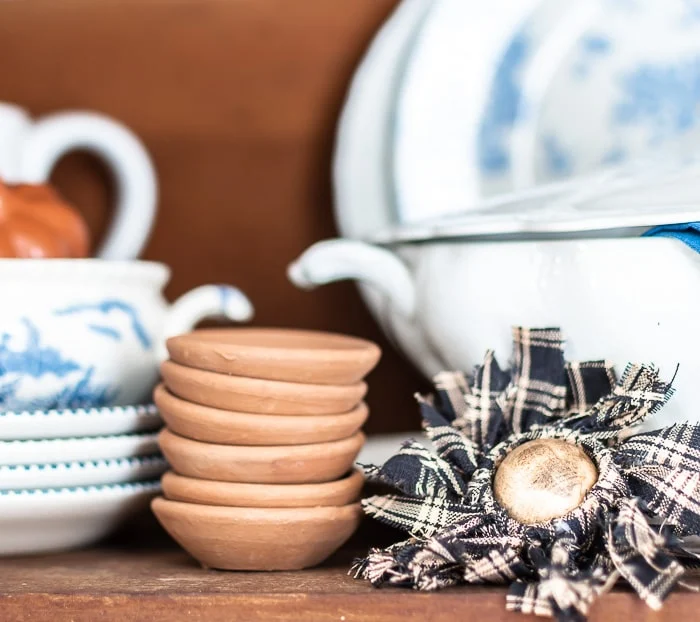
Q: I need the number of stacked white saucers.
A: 4